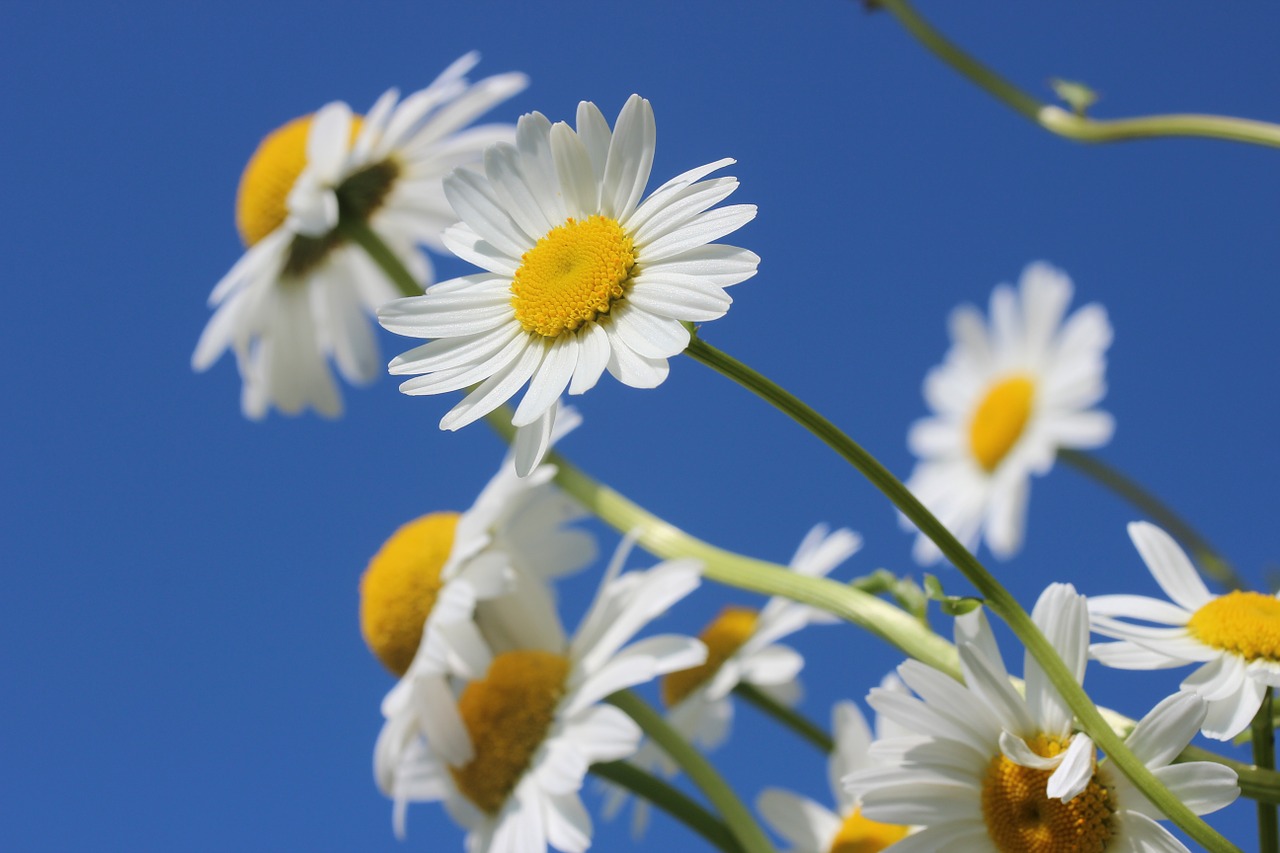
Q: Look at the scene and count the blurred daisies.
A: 6